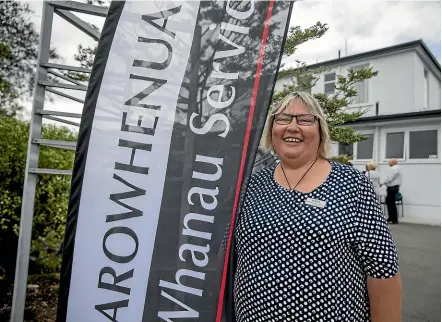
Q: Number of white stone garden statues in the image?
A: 0